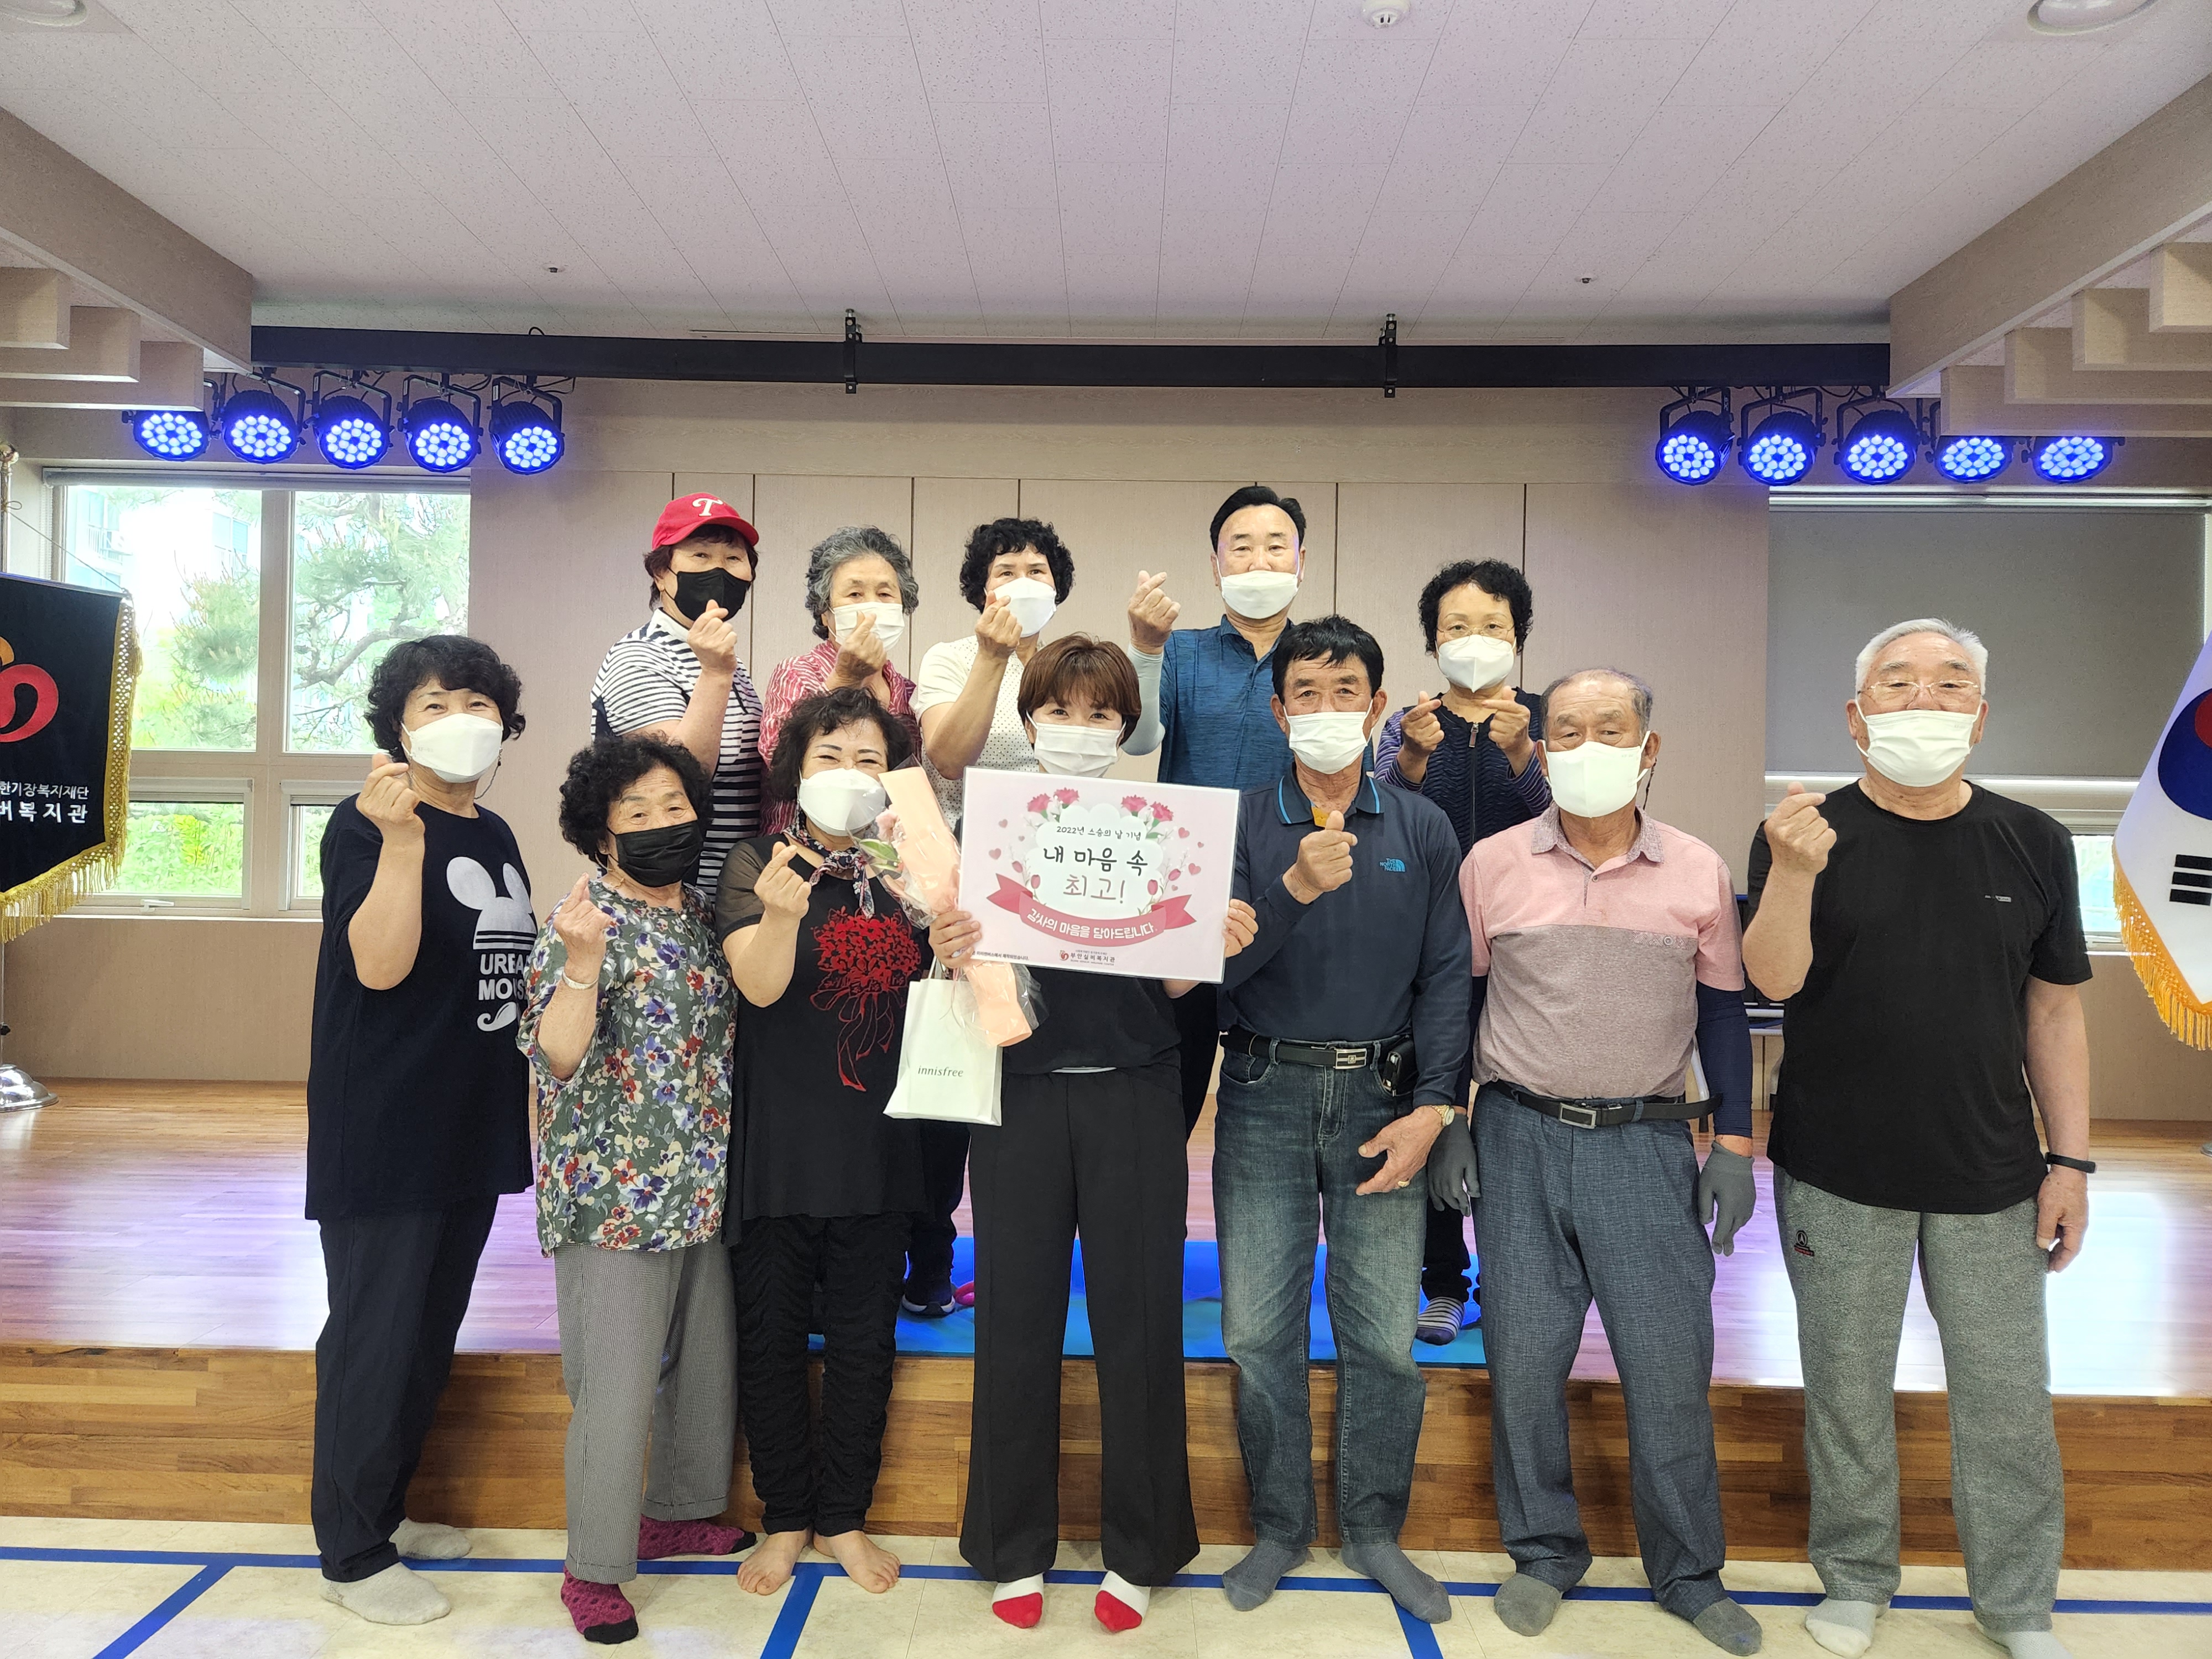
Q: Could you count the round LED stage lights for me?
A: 10